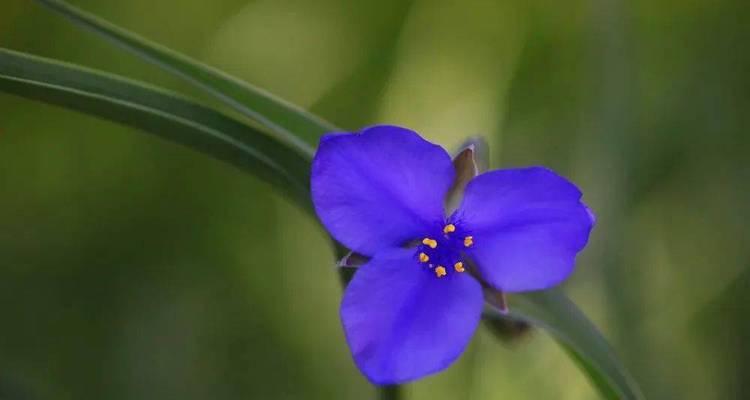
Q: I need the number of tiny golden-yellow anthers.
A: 6